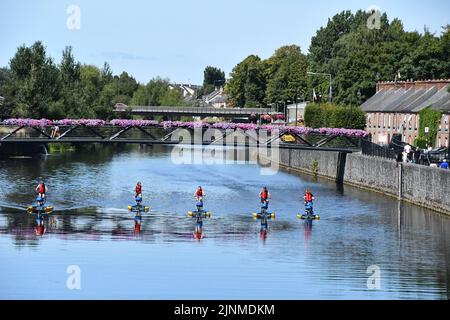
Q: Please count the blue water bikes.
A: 5